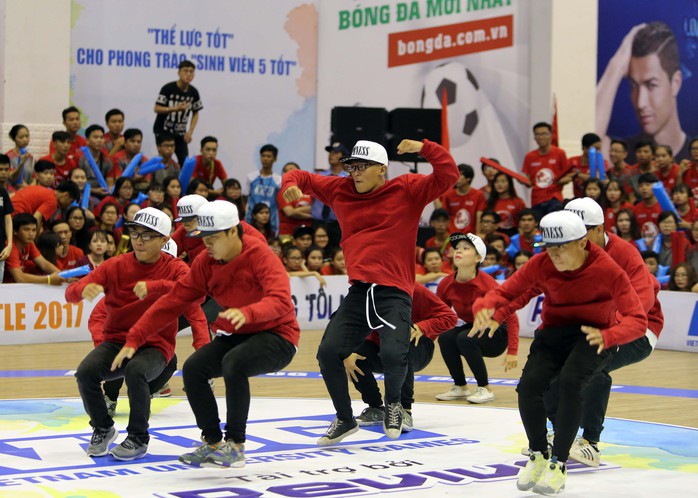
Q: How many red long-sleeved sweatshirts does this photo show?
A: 9